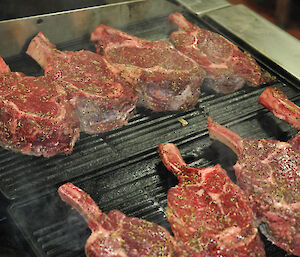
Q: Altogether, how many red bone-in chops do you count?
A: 8